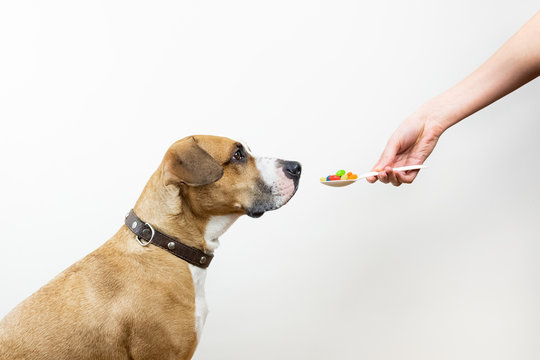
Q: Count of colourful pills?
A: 7